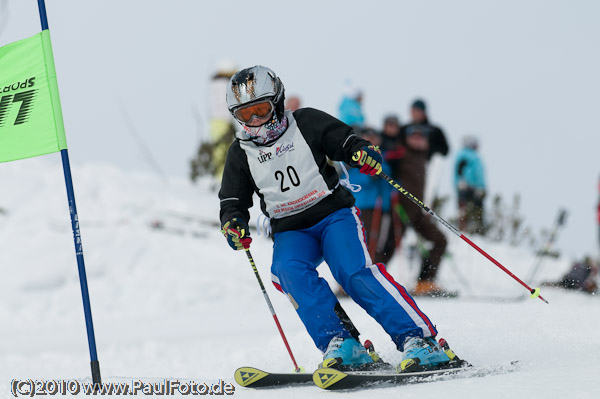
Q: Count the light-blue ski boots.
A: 2